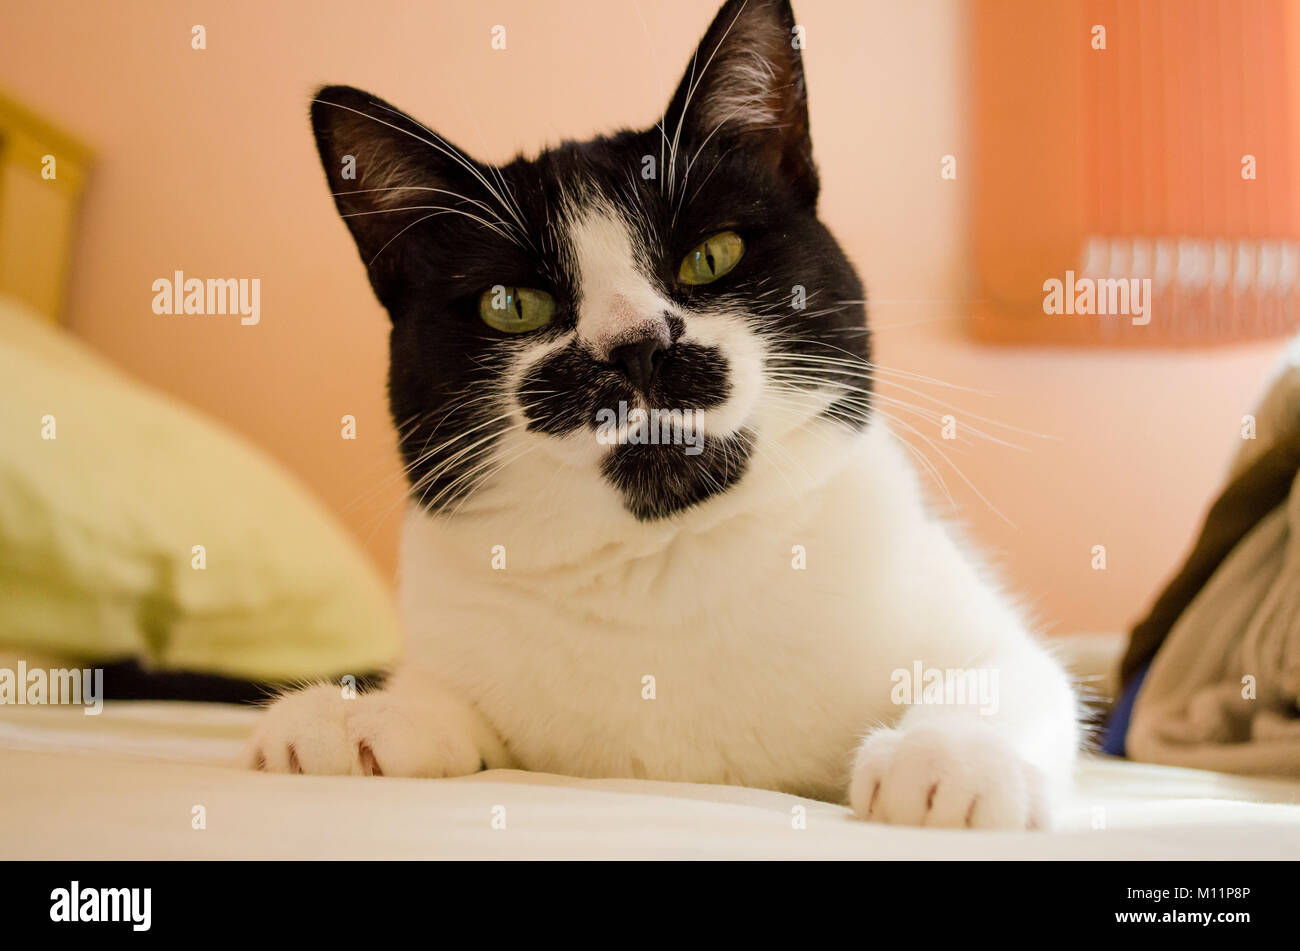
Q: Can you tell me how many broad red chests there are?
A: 0